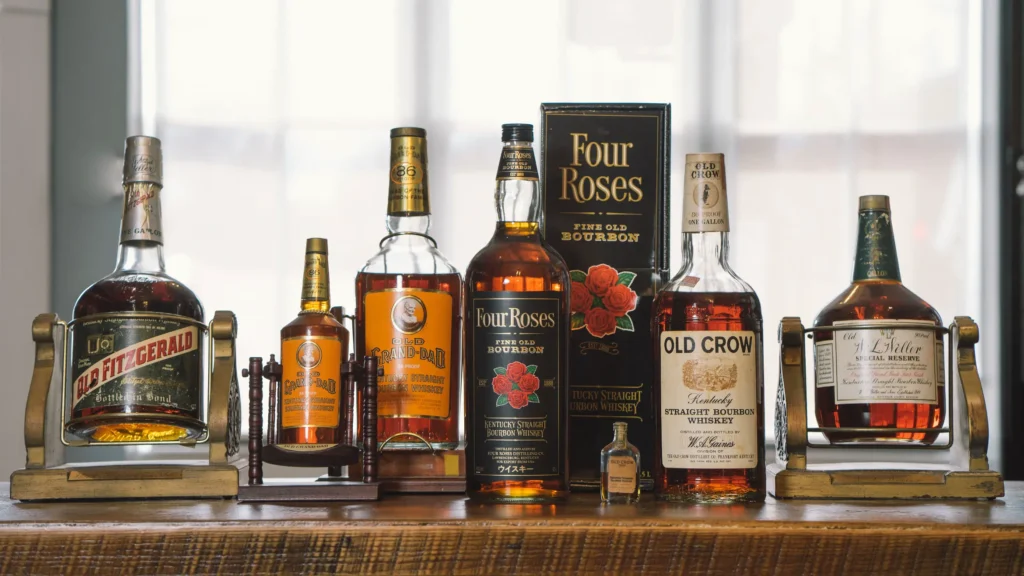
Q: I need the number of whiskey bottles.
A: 7